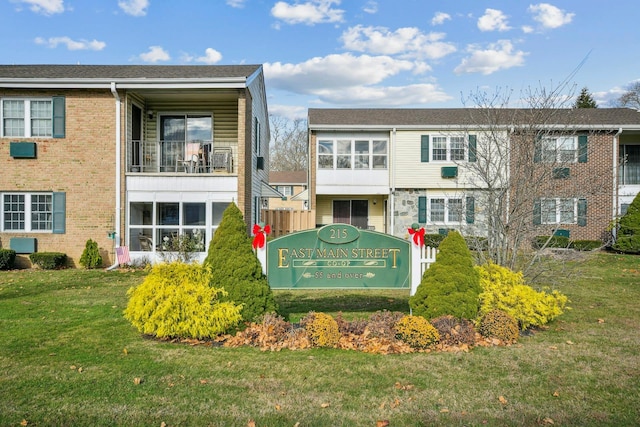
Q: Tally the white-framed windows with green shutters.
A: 6